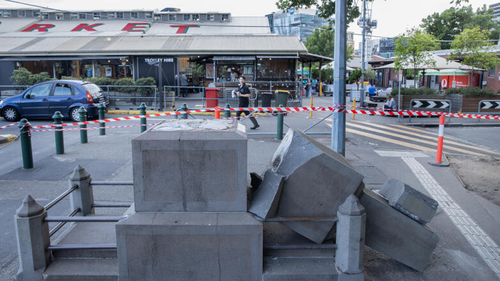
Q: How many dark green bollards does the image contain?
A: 8